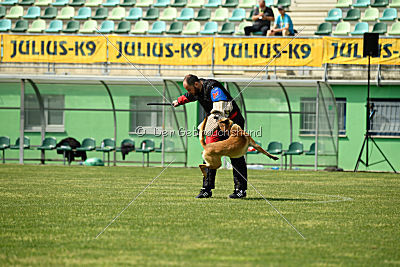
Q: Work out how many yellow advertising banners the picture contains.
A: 4